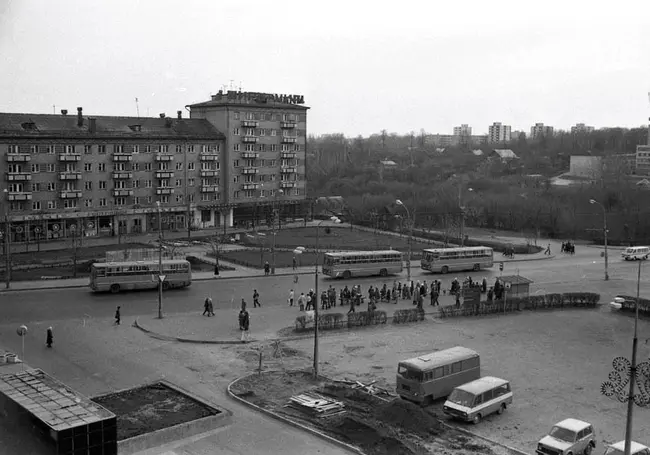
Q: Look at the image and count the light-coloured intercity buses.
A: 3